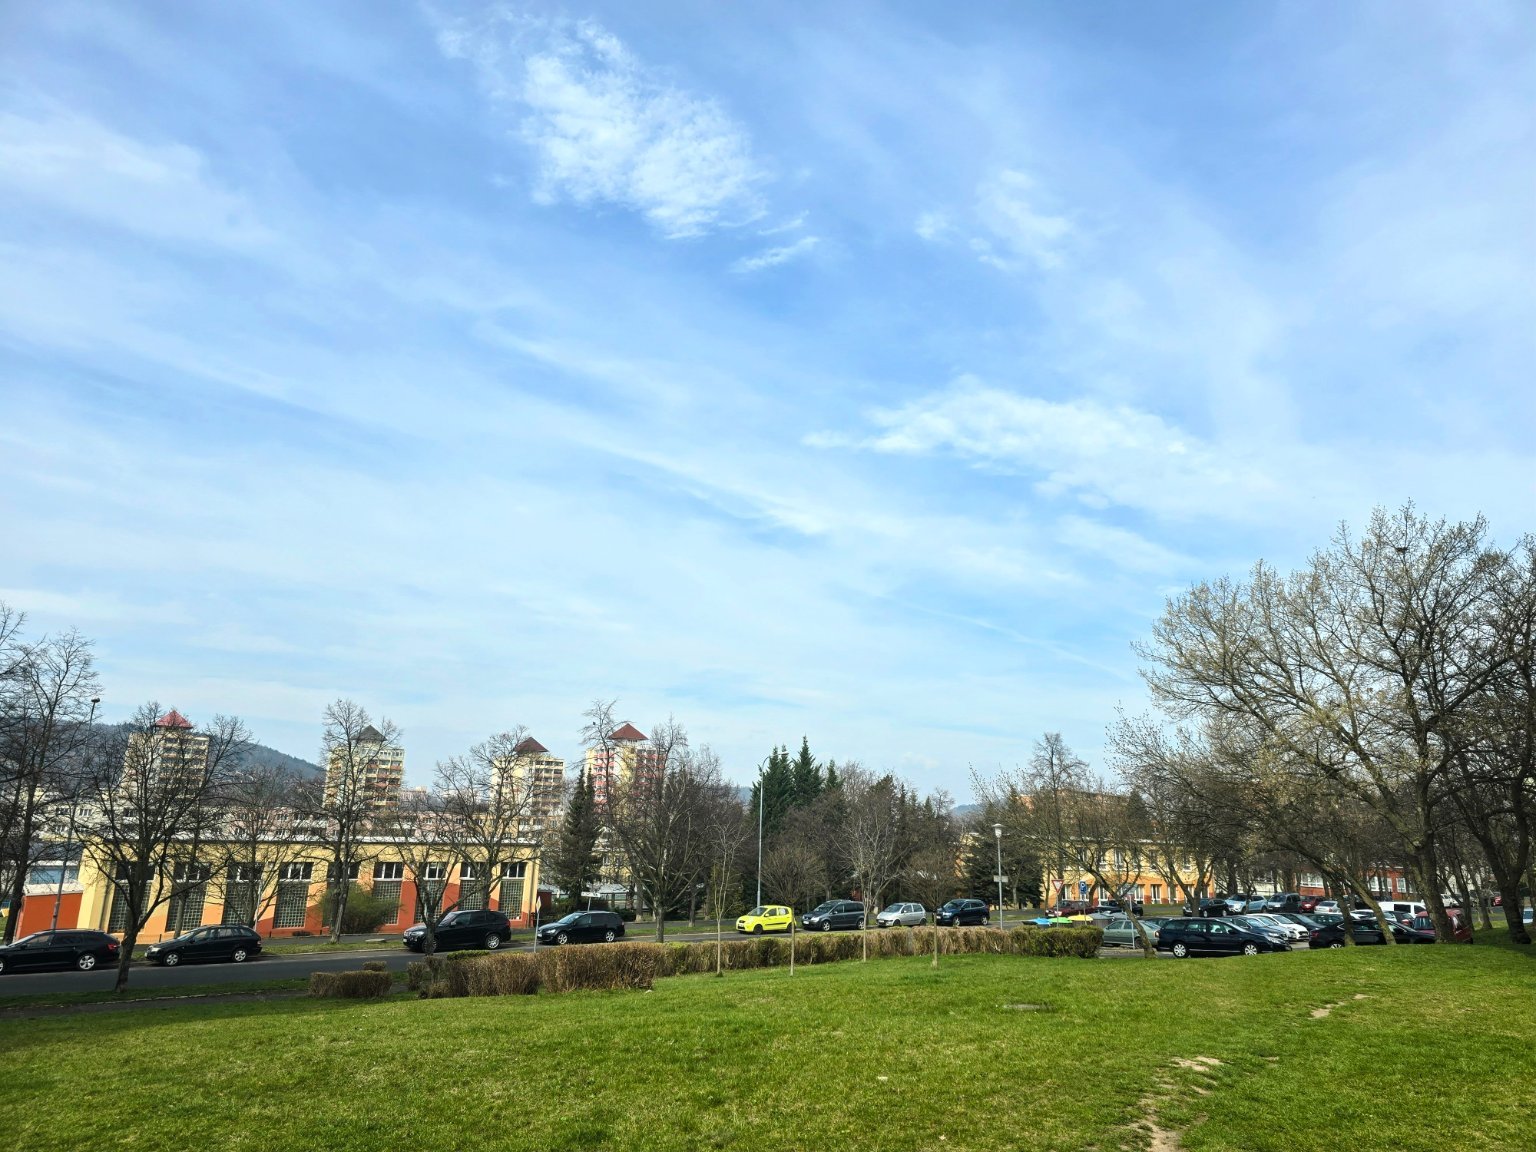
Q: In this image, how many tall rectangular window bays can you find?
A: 9